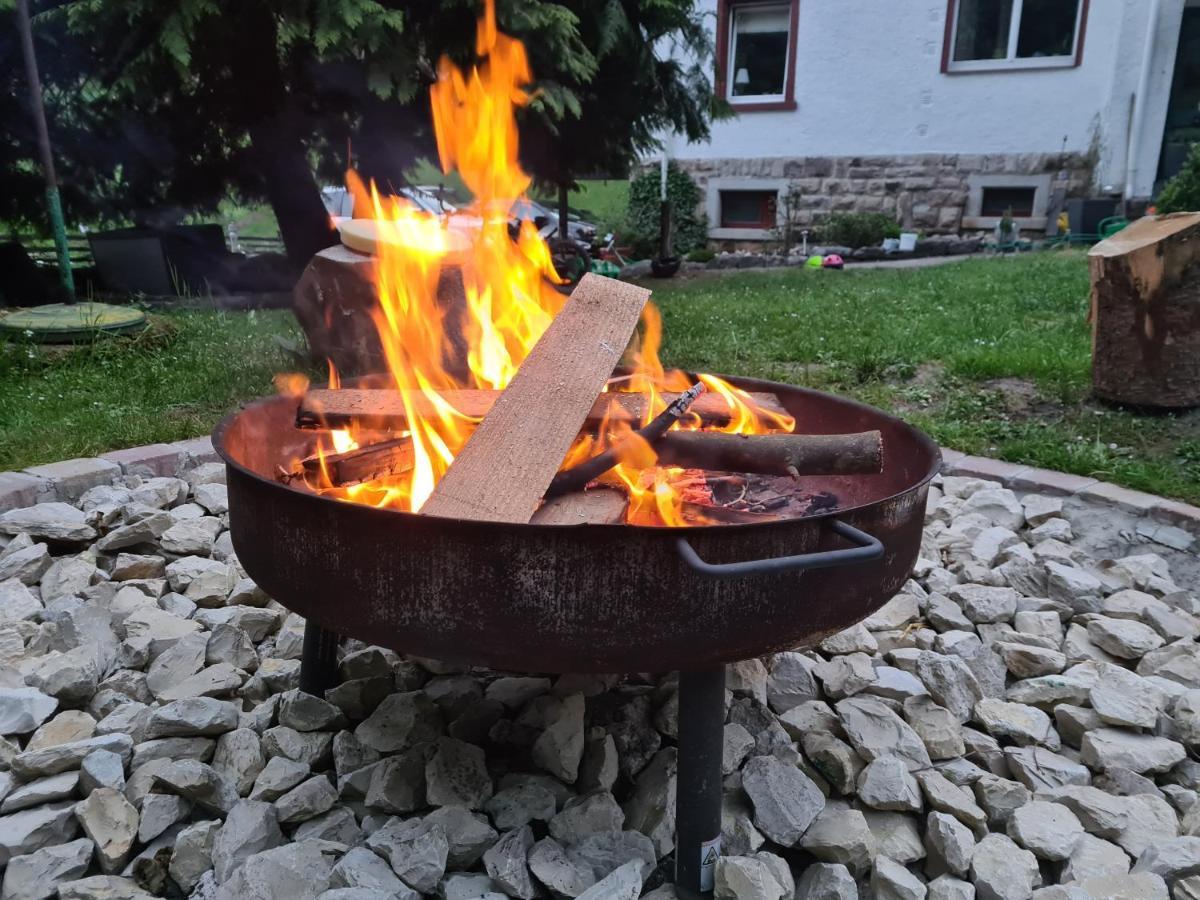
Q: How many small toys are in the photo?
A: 2